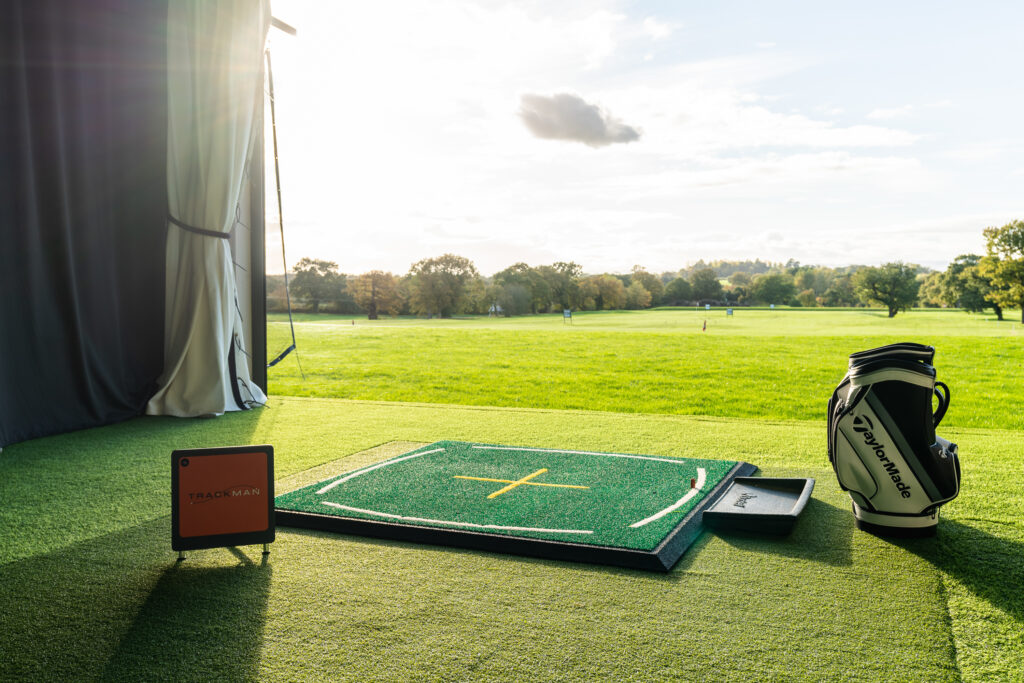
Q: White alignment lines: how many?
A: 4